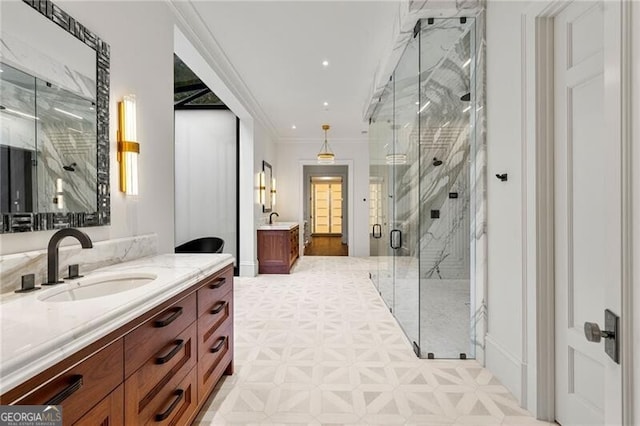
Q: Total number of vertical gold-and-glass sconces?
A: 3